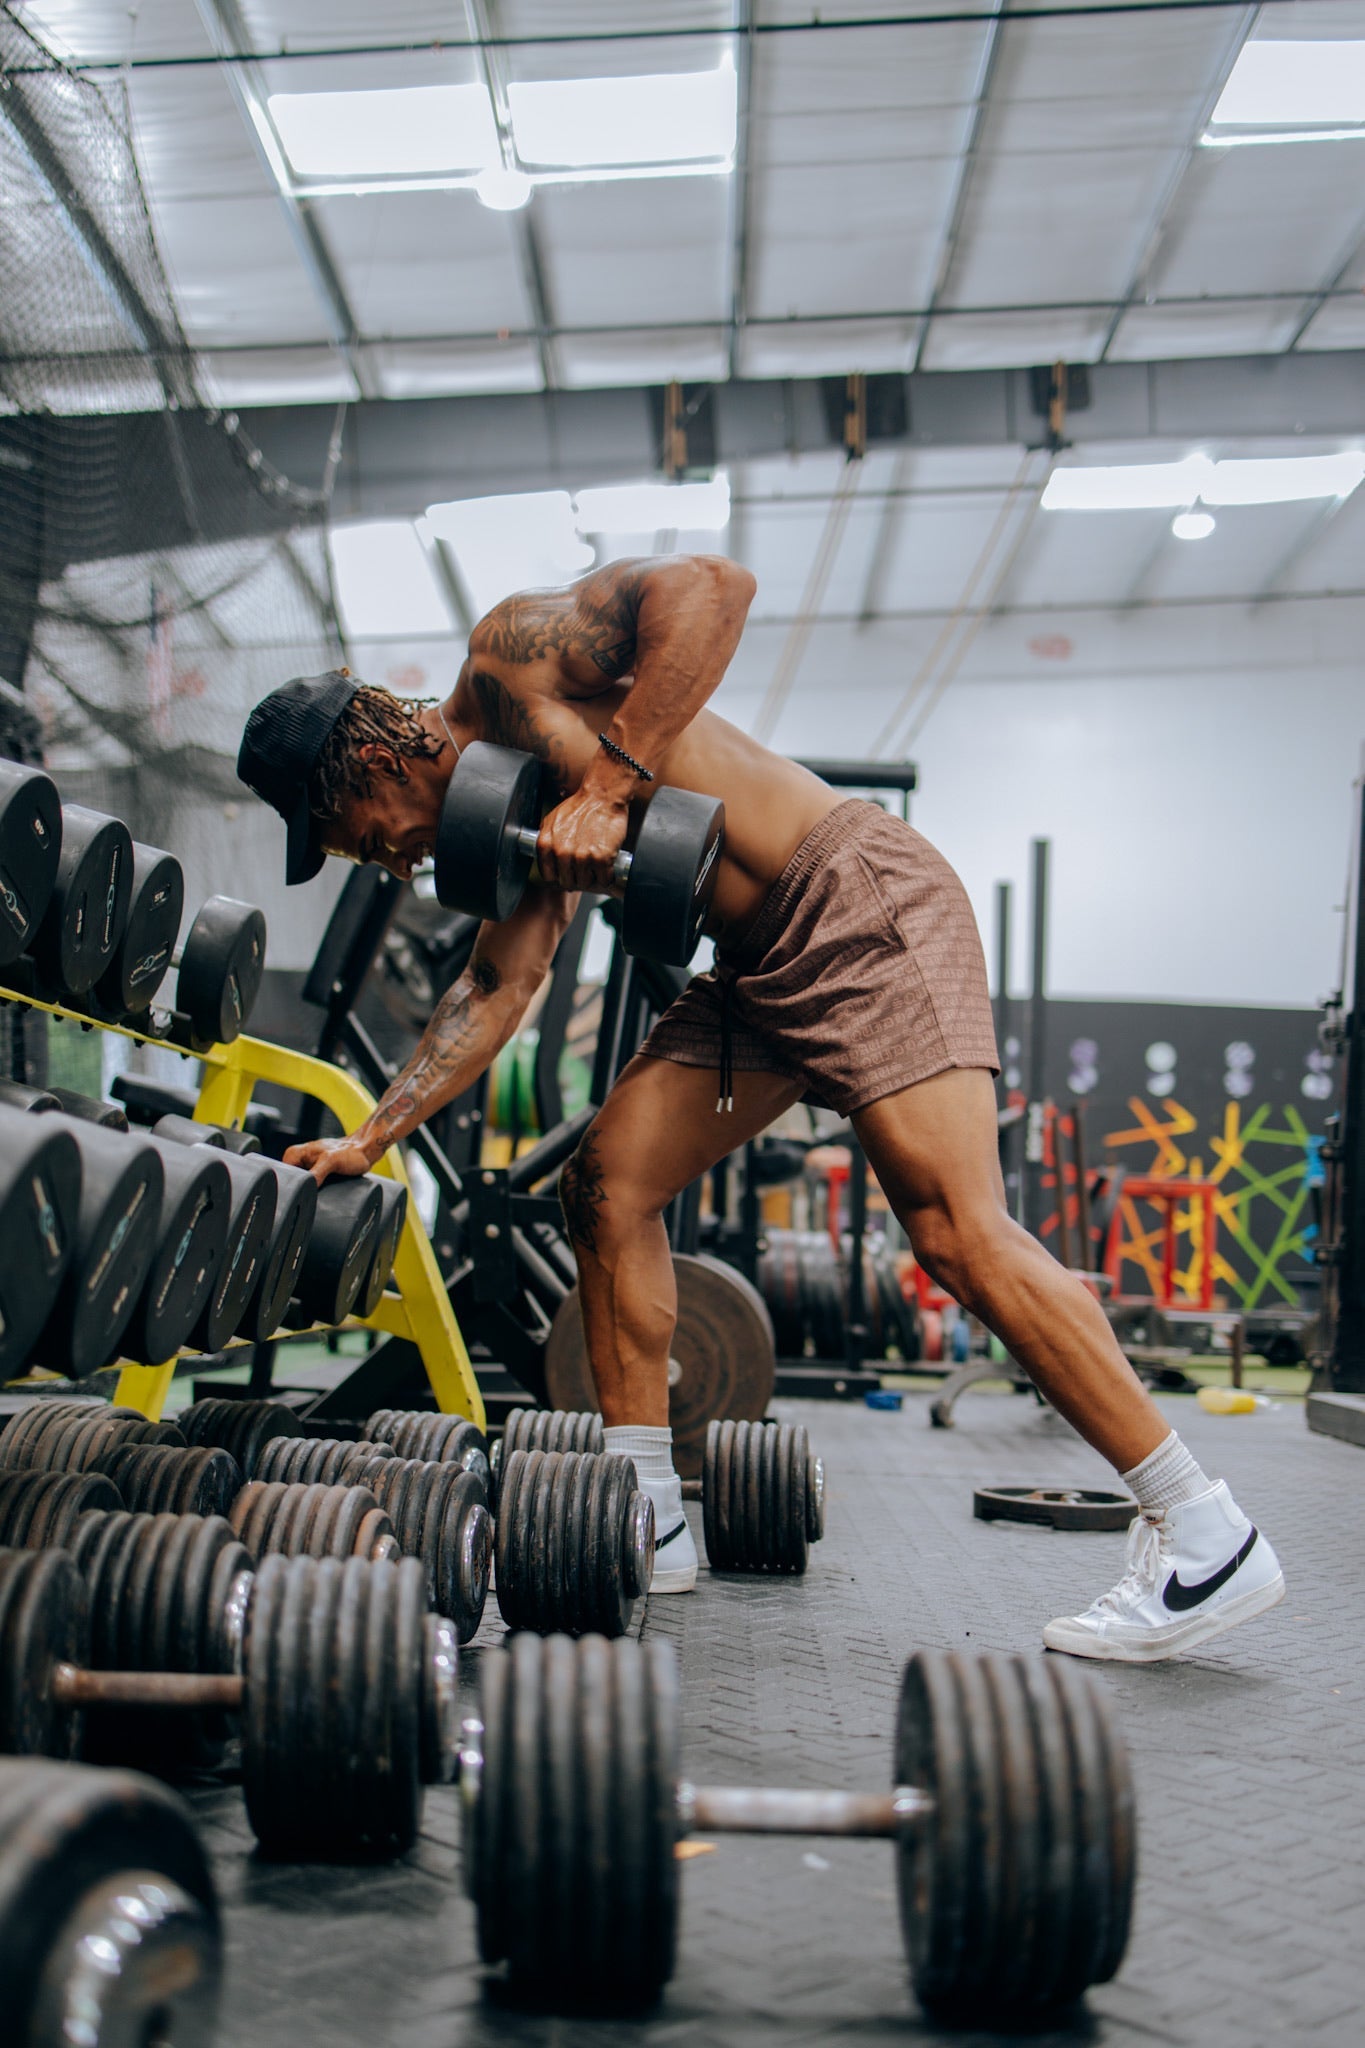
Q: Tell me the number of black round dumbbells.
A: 12